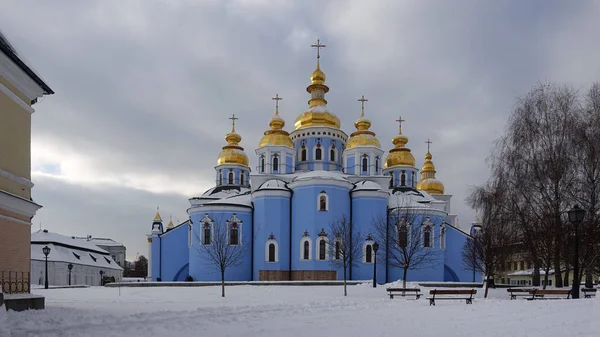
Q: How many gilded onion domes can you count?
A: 6